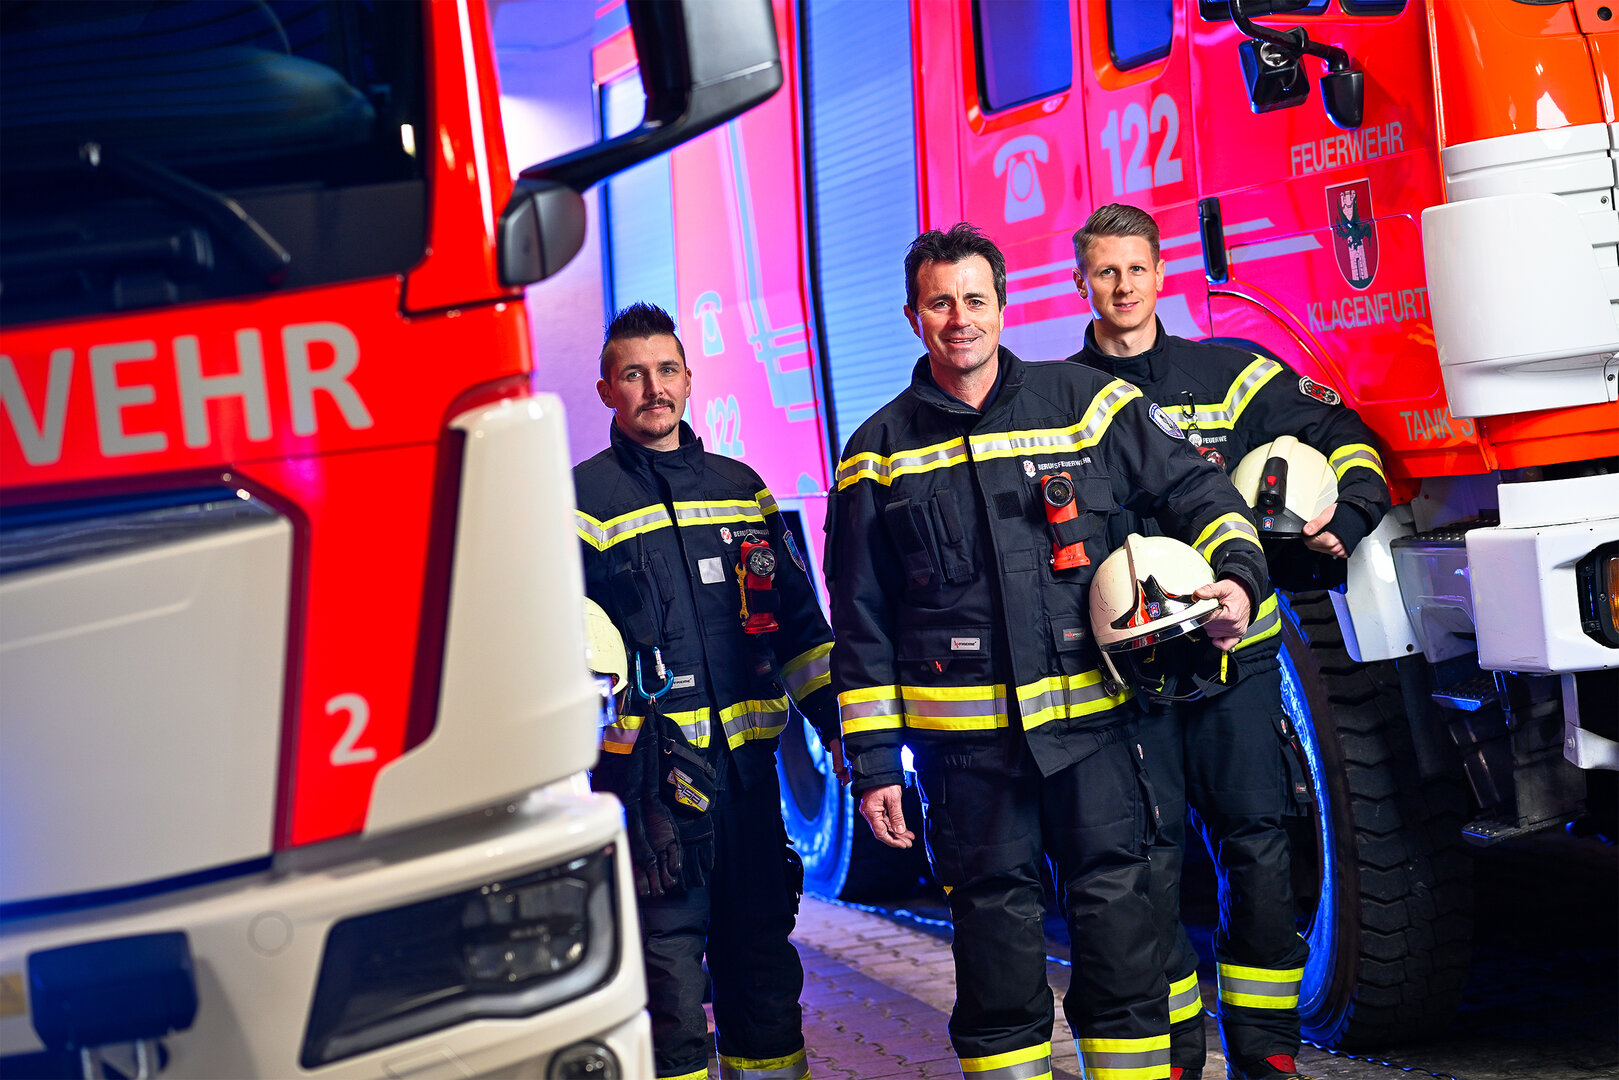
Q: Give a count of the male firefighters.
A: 3